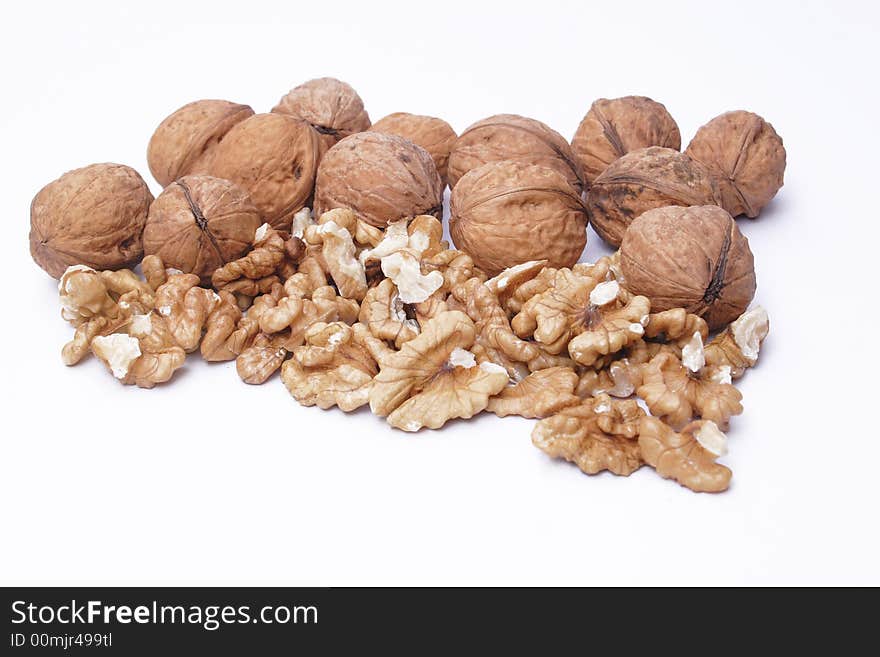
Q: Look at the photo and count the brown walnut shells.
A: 13